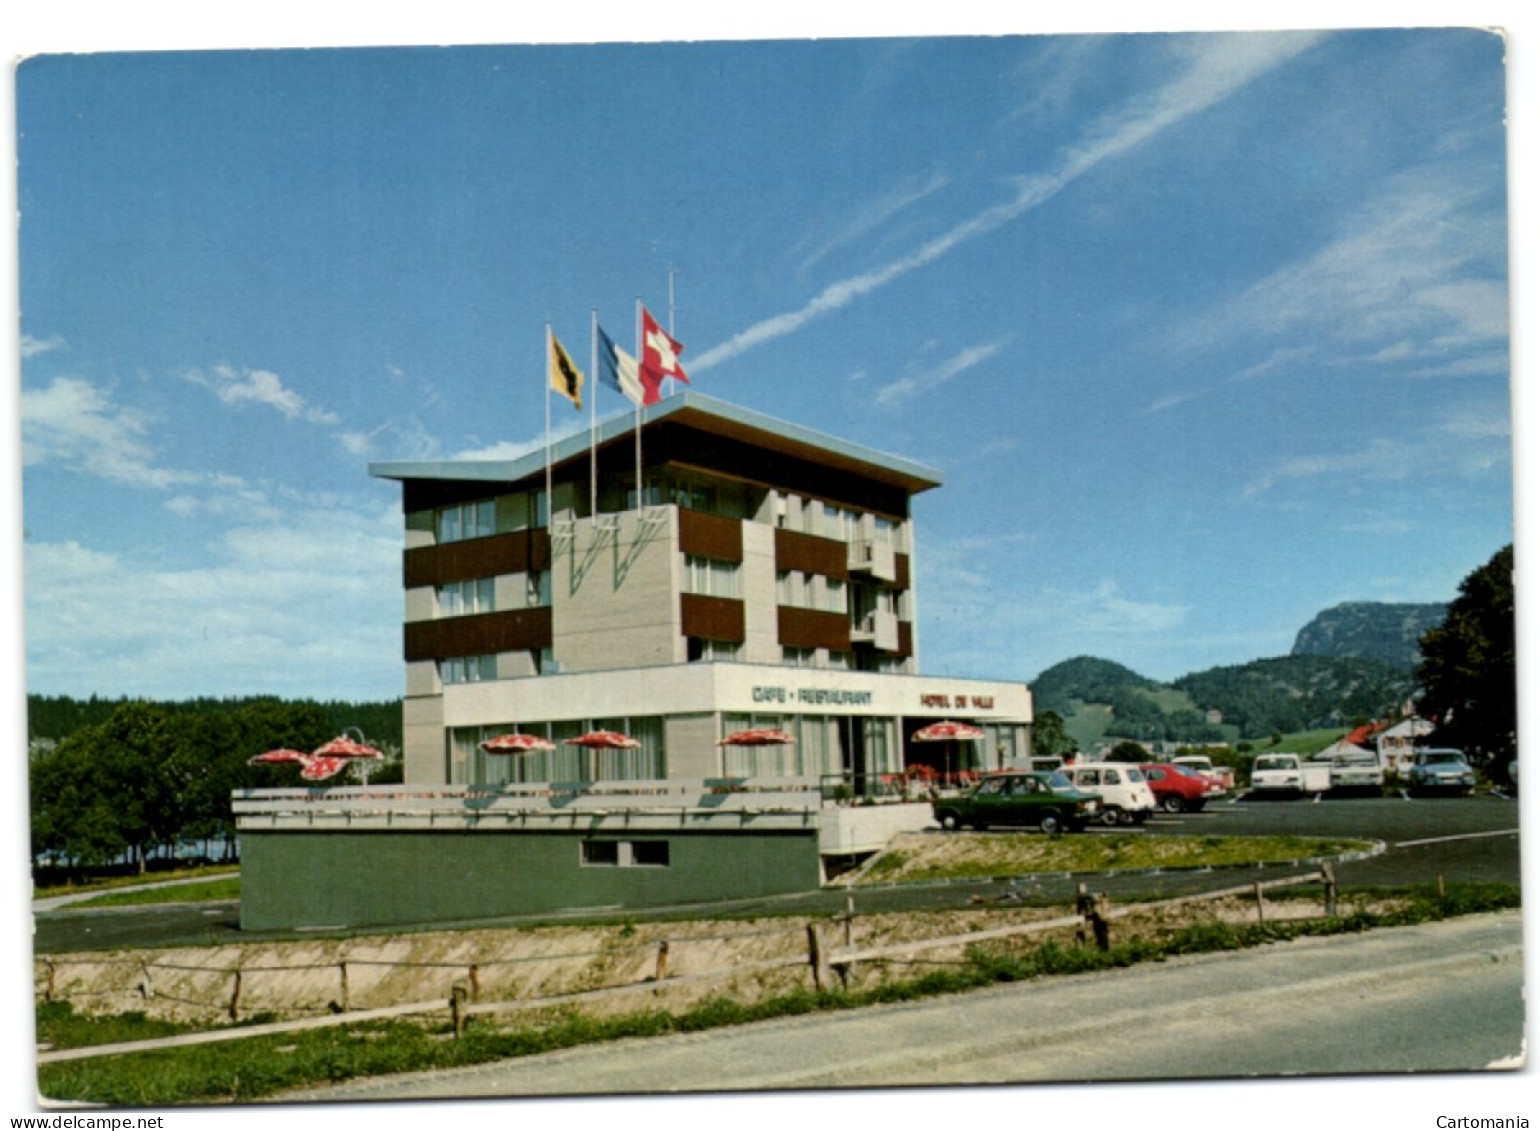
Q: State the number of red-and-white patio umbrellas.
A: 7